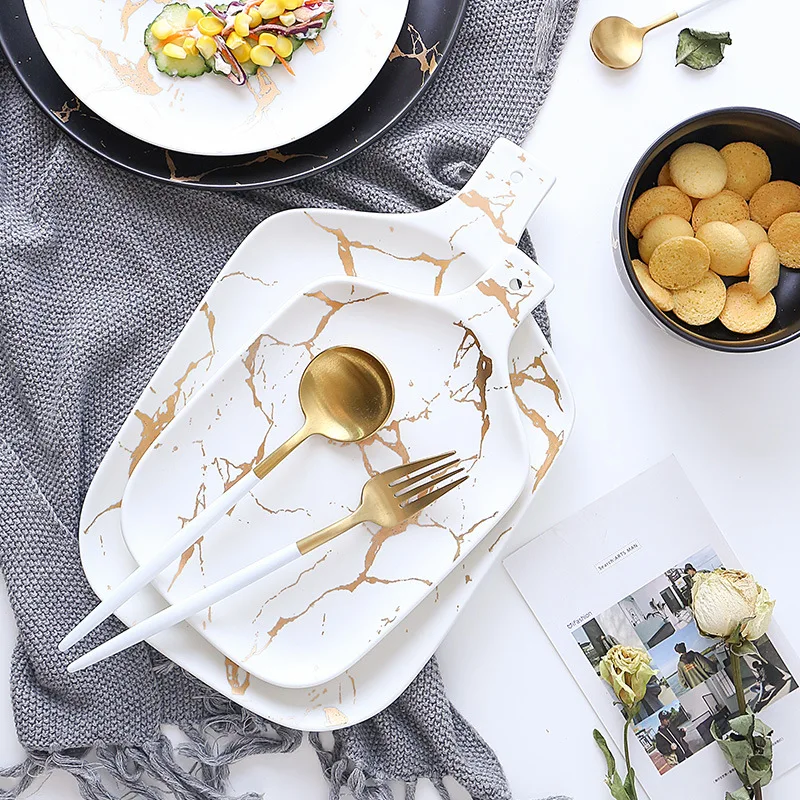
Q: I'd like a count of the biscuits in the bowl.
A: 15